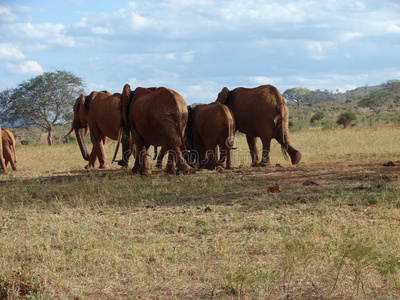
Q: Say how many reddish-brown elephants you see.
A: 5